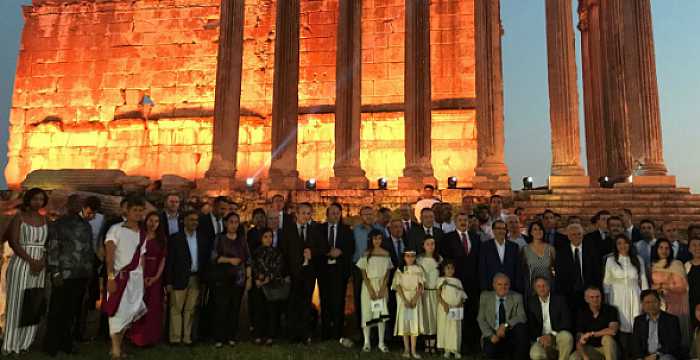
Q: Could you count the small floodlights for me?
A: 6